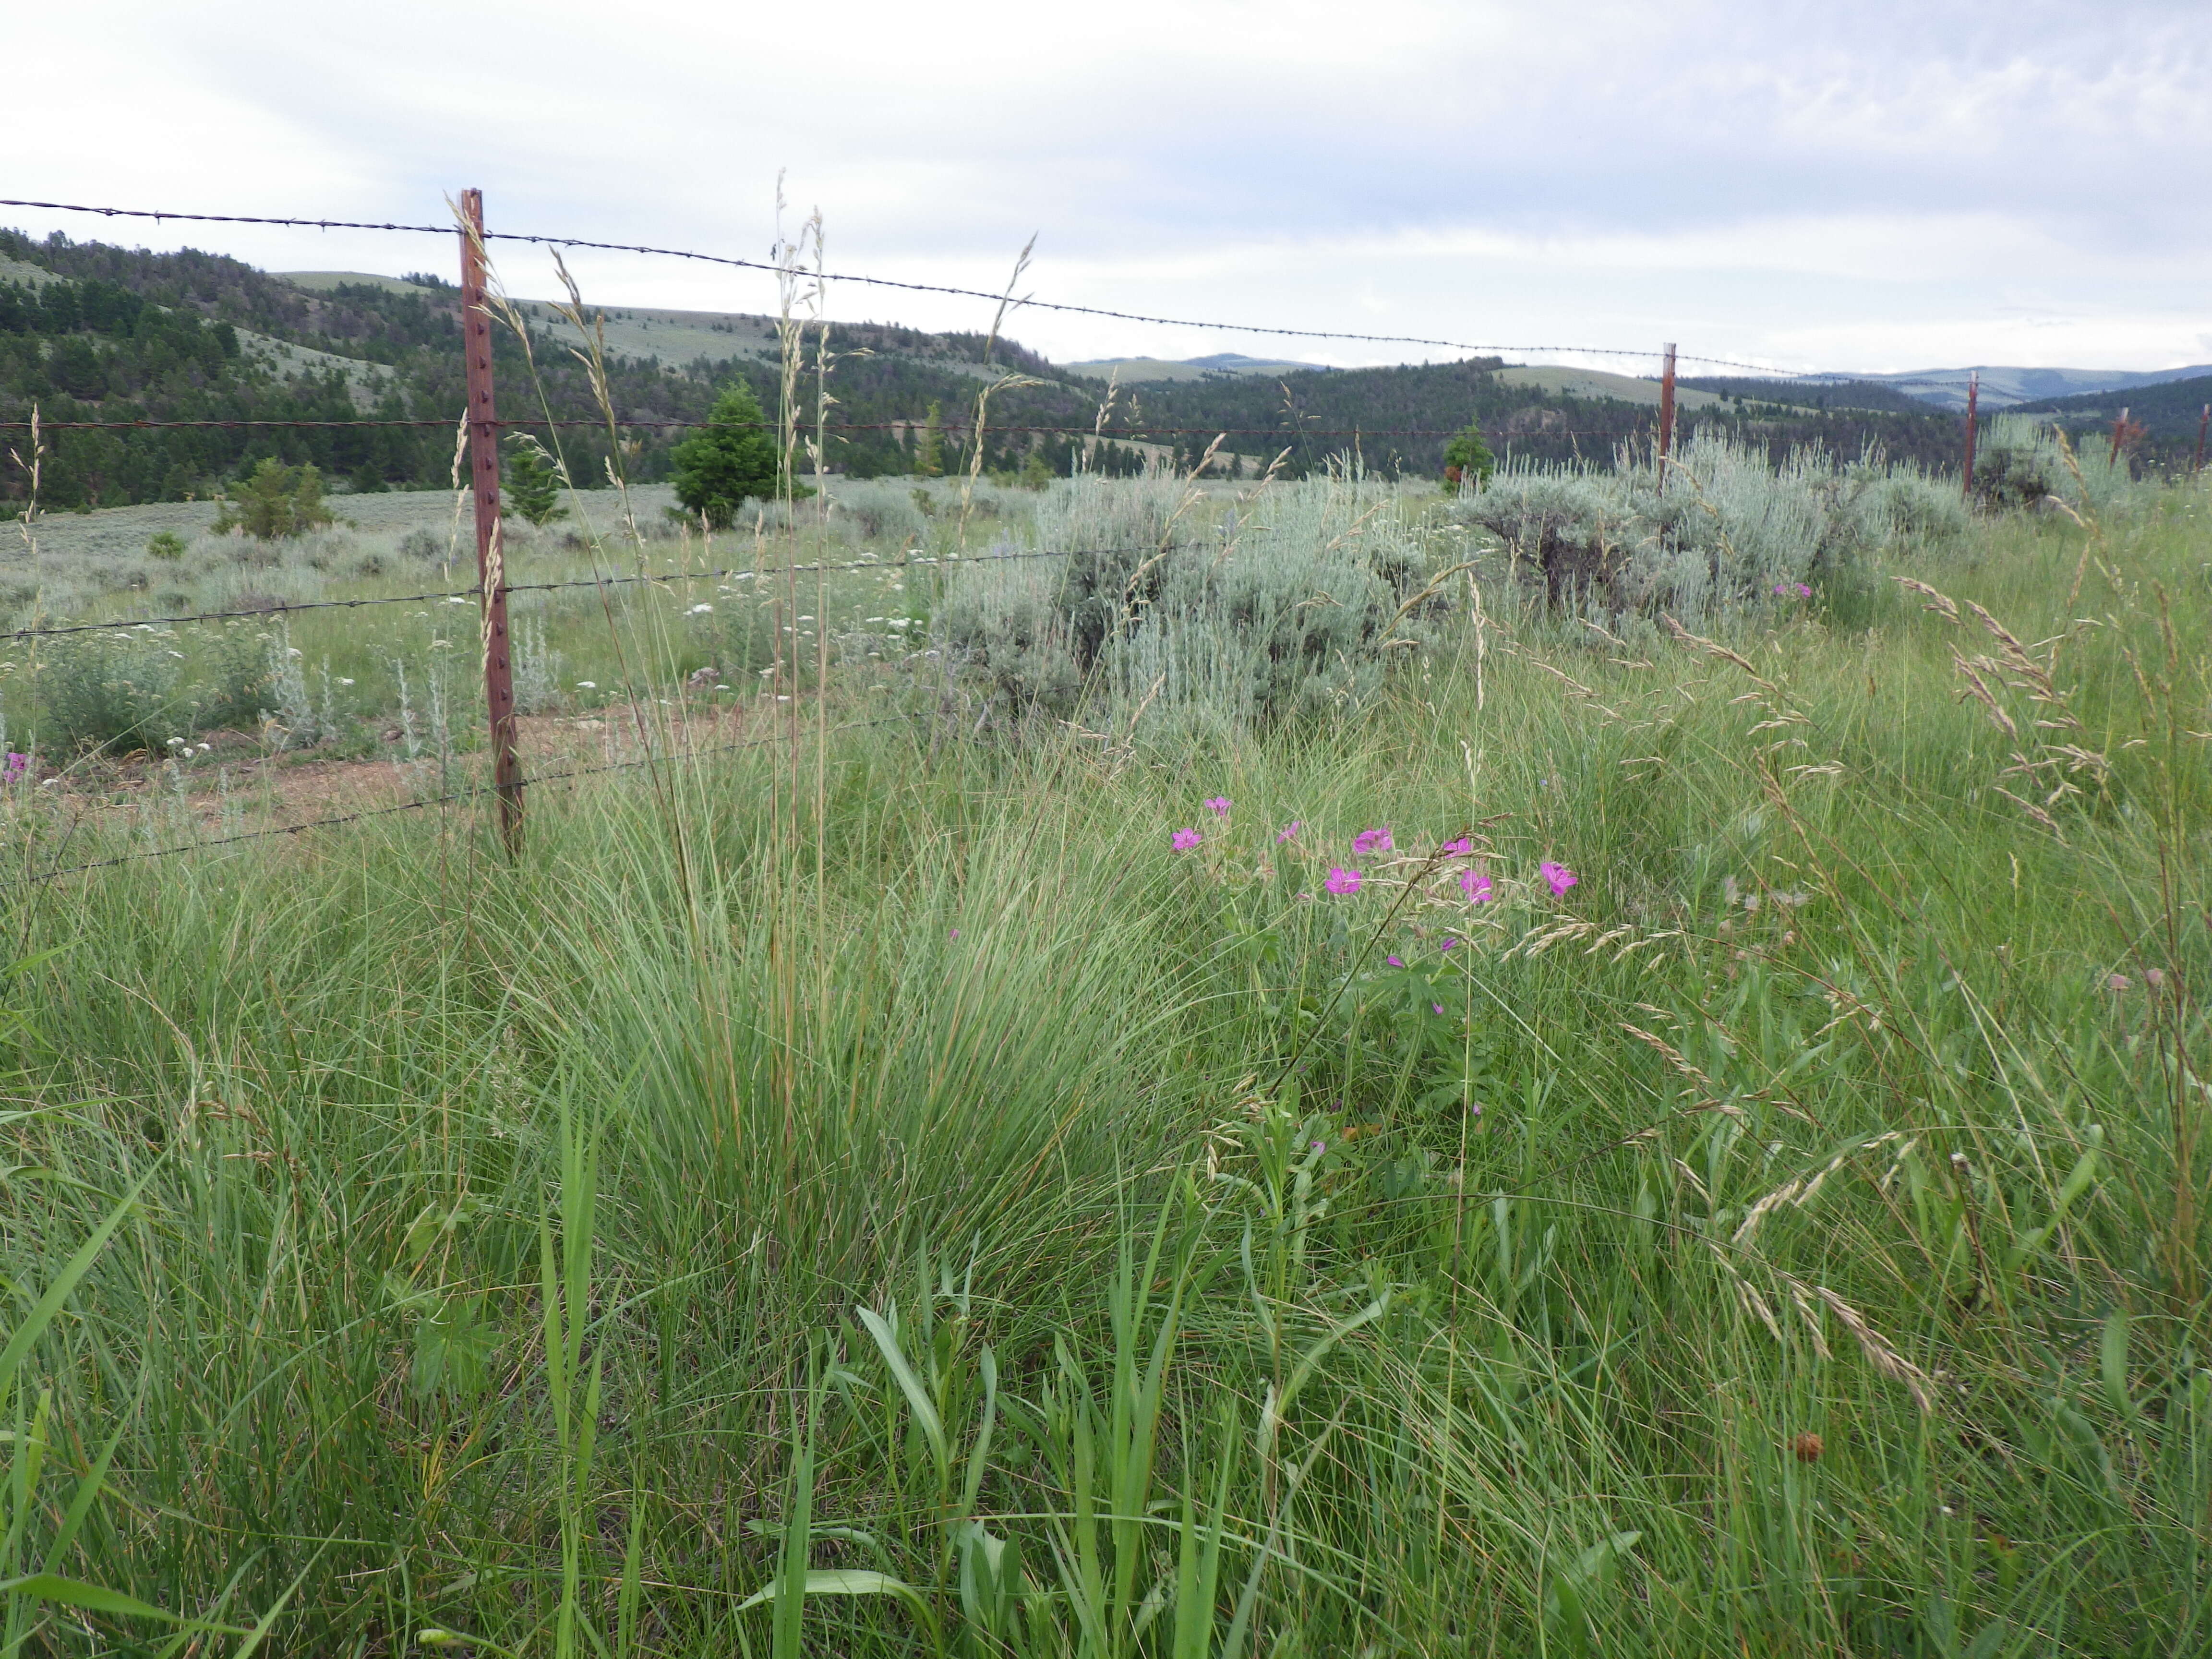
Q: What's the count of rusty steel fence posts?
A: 5